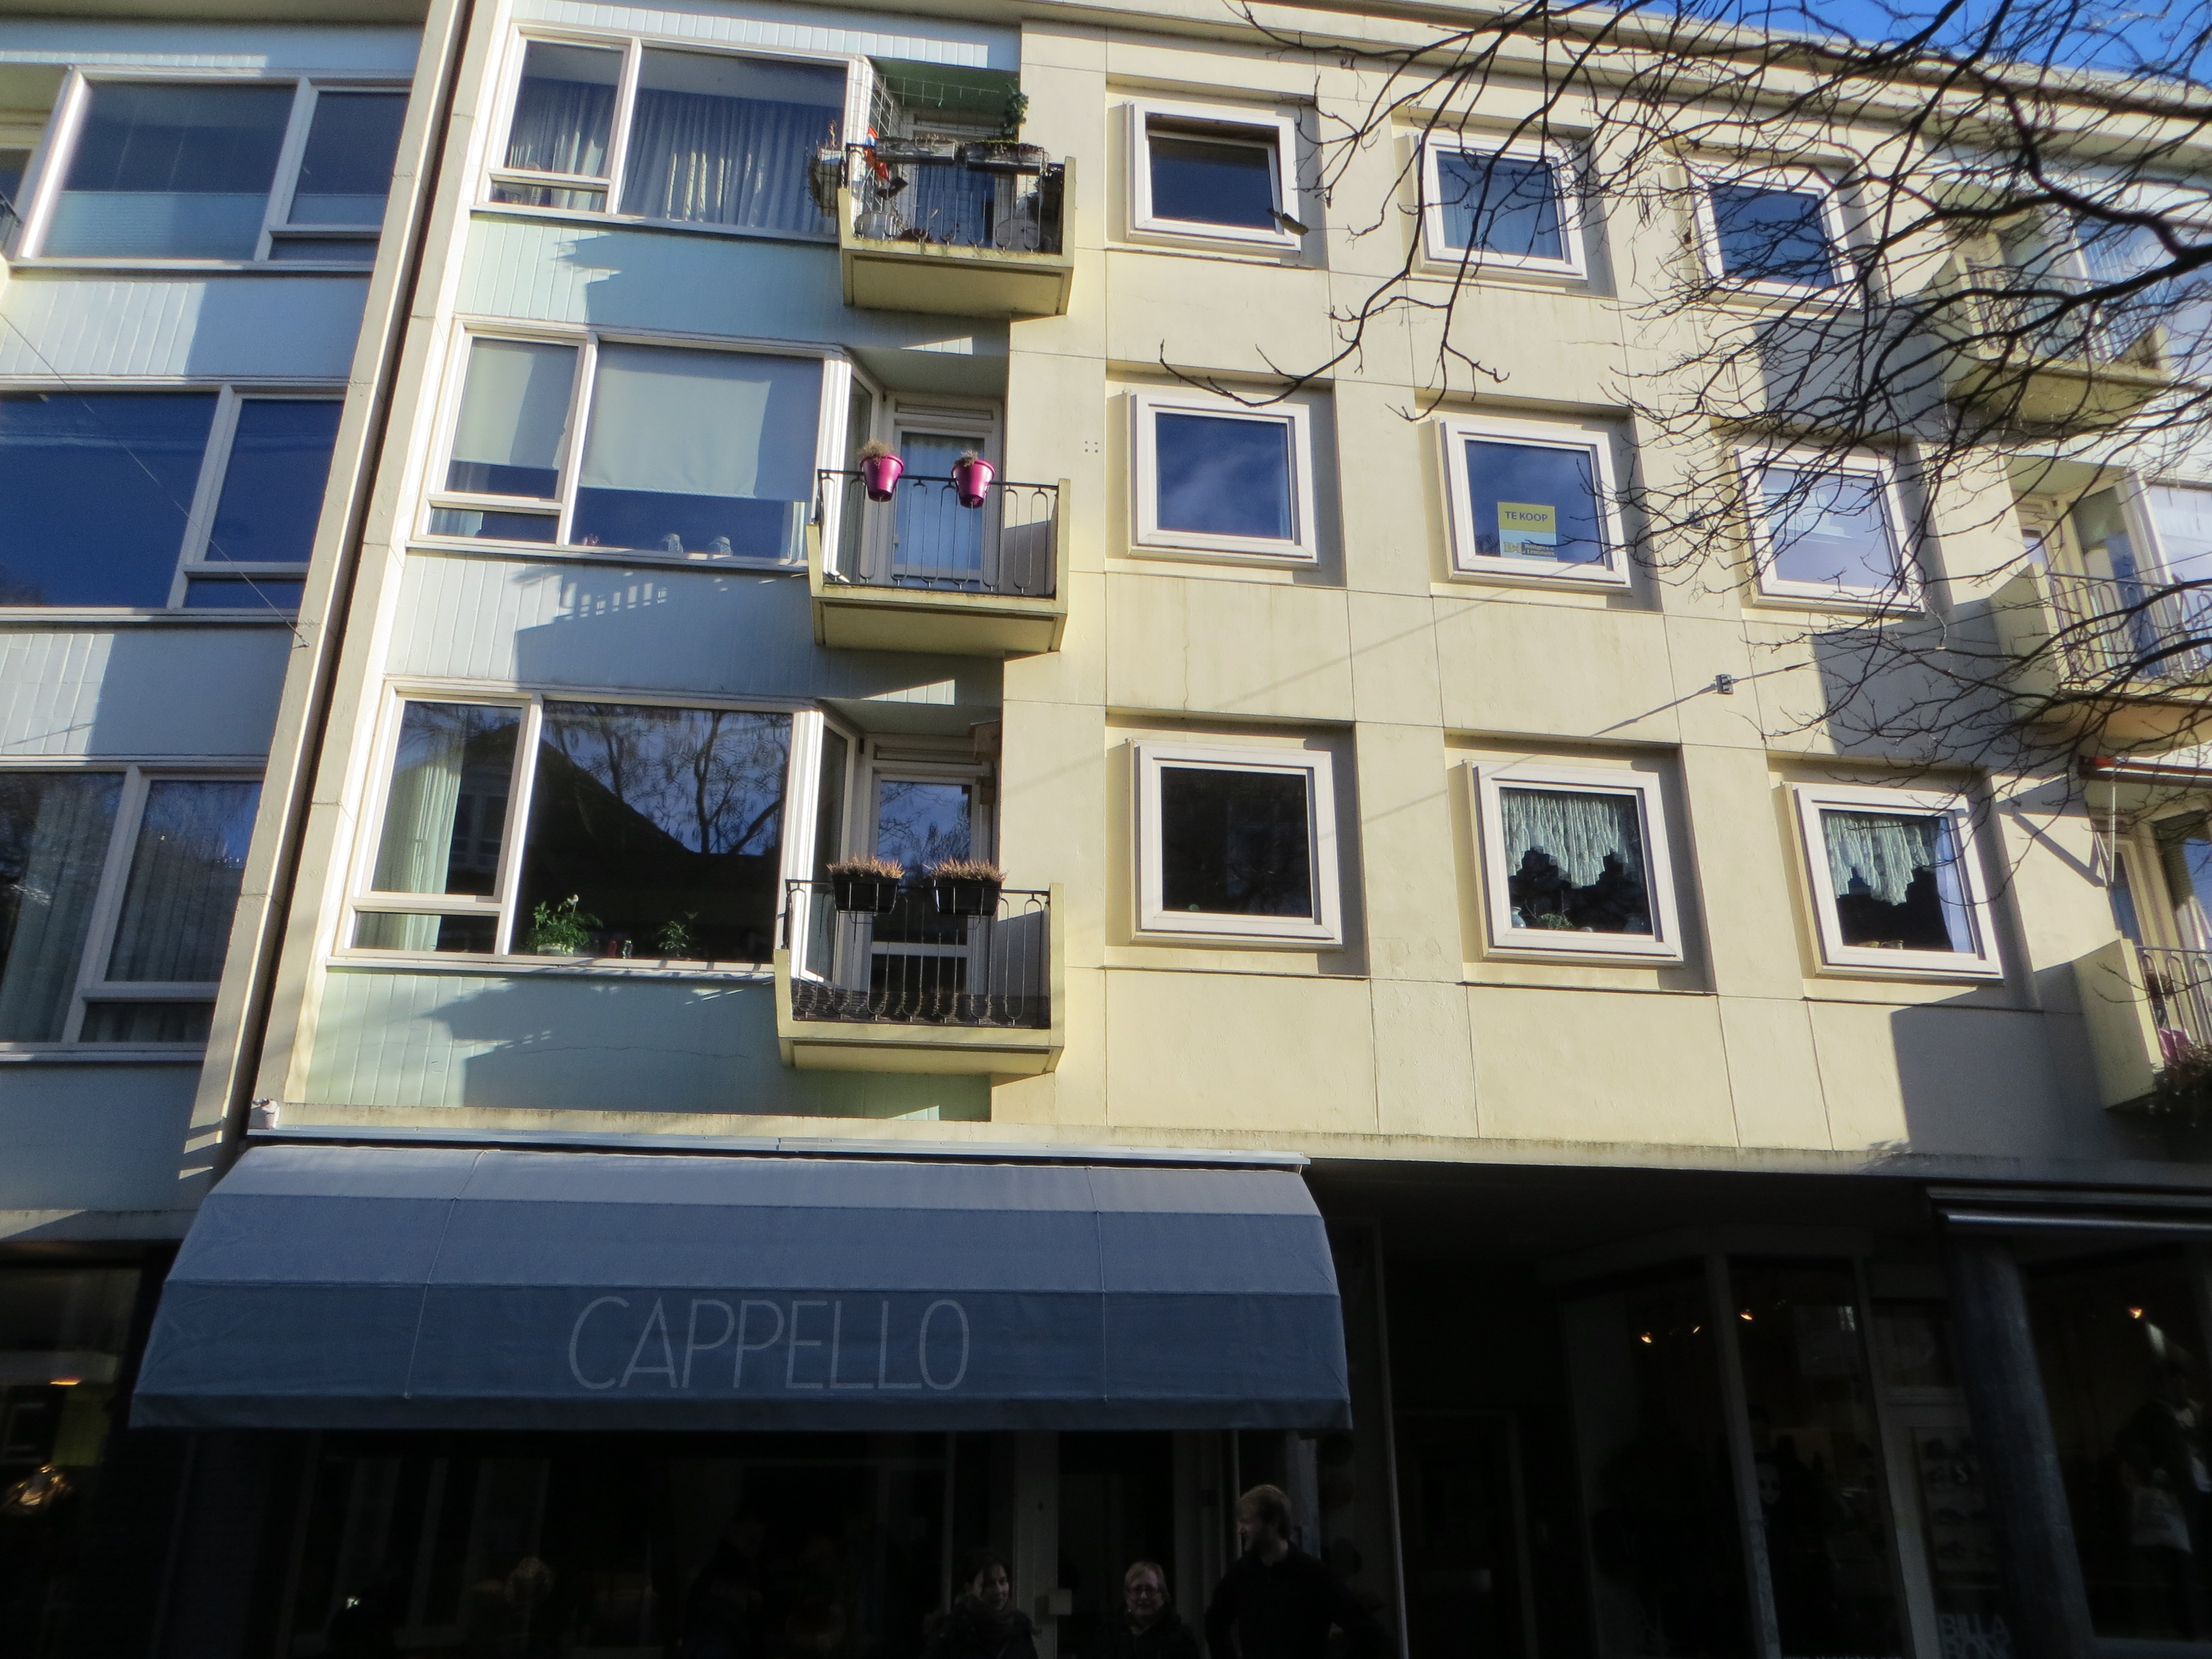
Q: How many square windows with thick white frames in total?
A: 9